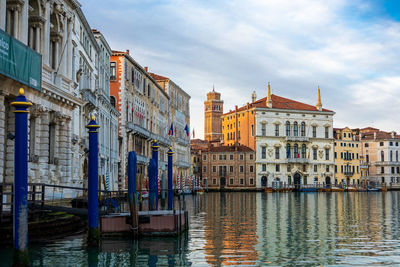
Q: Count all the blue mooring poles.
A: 6